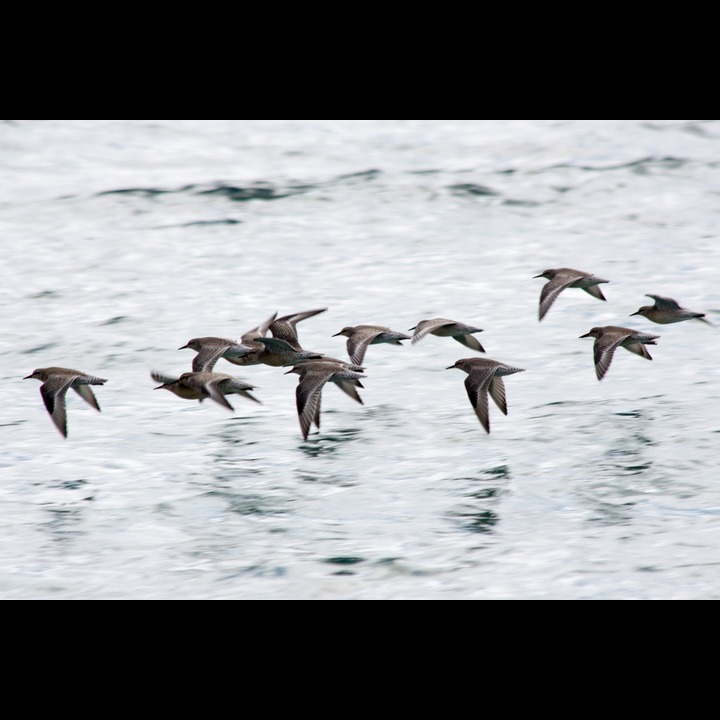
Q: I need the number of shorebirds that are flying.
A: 14